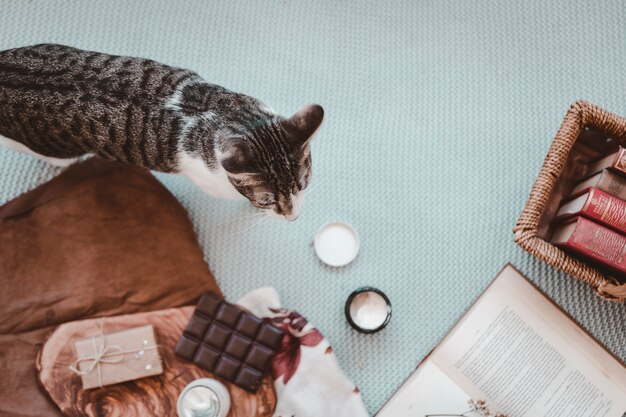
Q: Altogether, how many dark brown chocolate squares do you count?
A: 12